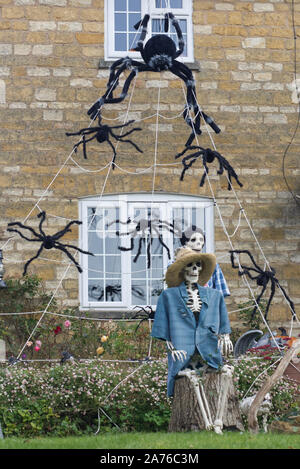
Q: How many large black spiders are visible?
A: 6